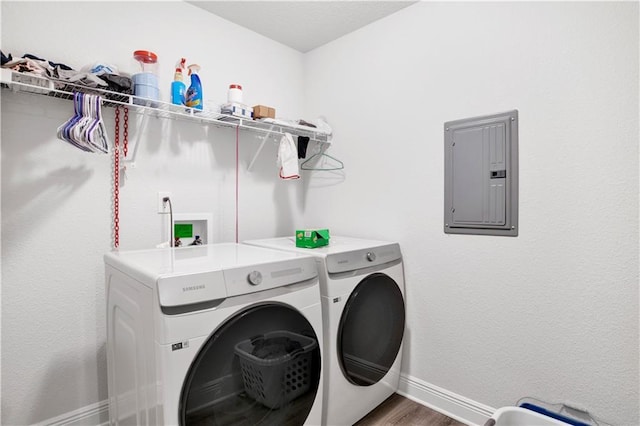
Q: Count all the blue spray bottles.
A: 2